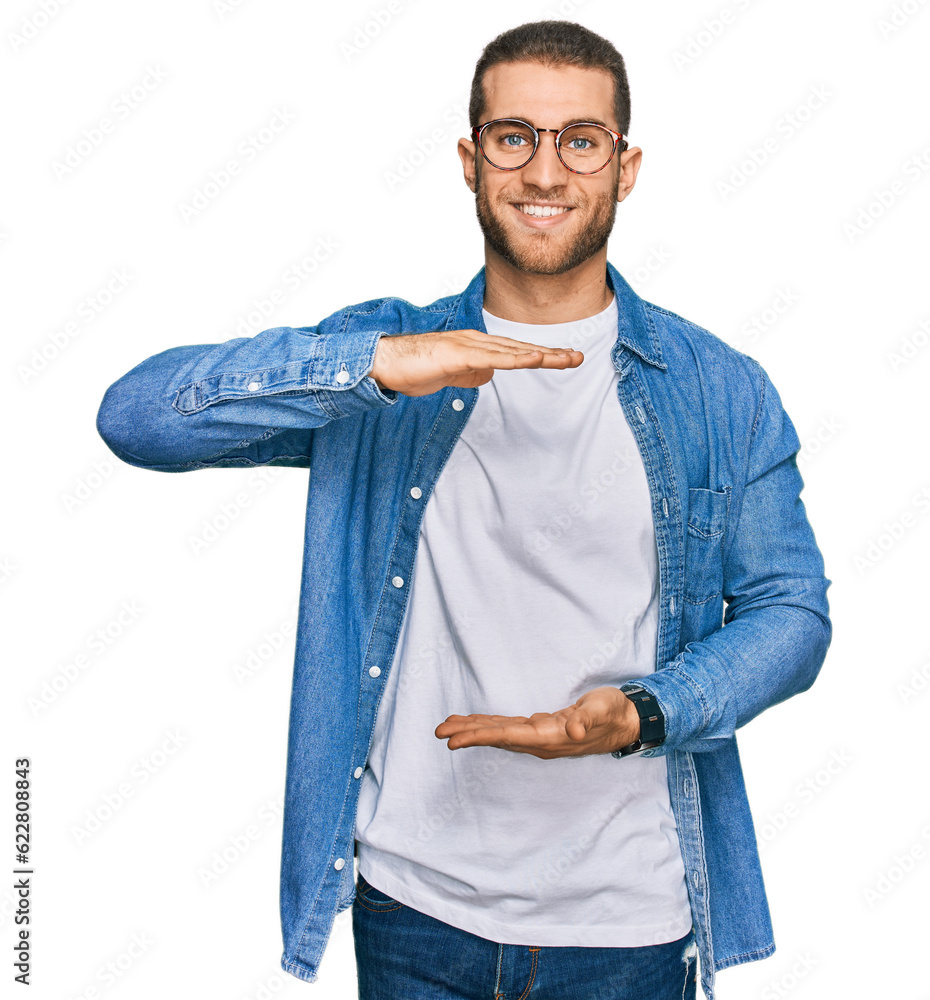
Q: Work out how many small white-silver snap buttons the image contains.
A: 8